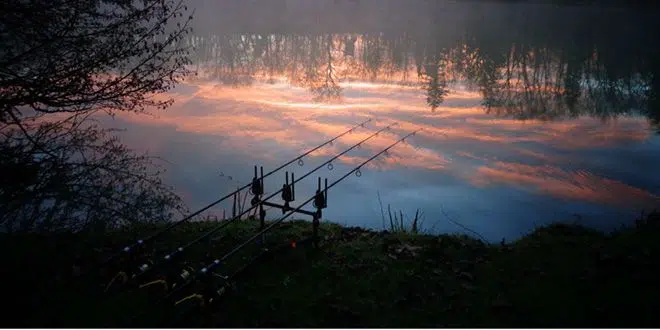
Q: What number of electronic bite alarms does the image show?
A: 3